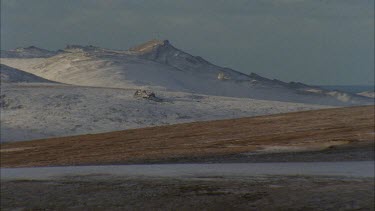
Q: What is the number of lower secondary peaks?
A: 2